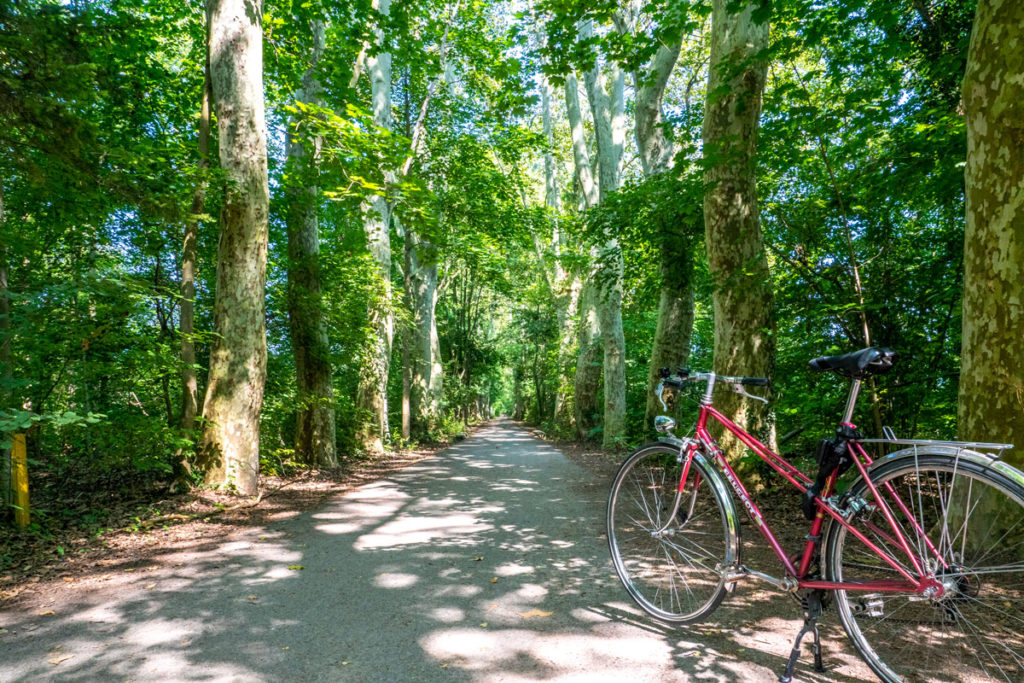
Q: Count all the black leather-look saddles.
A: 1